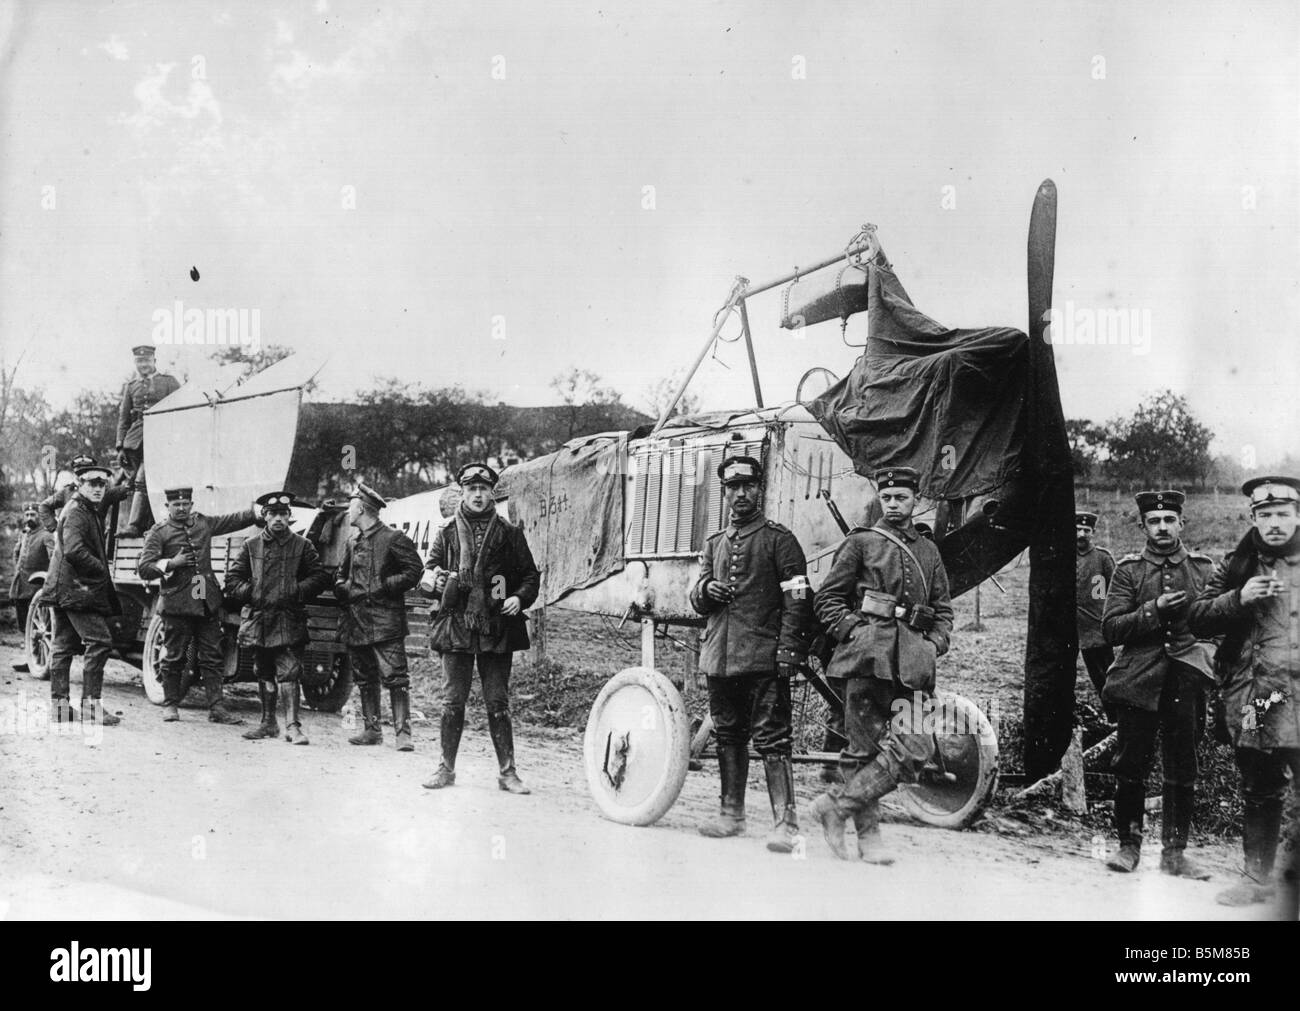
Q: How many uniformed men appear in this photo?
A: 13